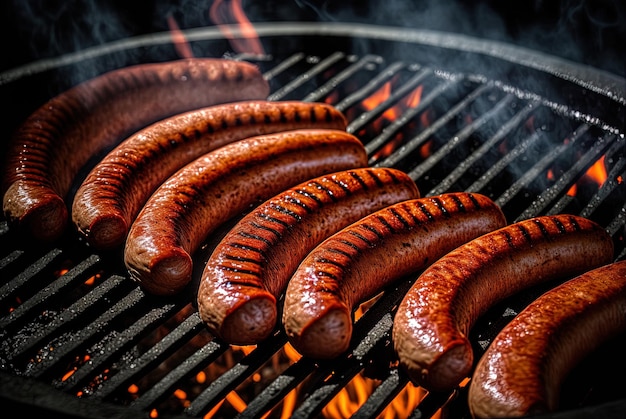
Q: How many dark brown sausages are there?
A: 7